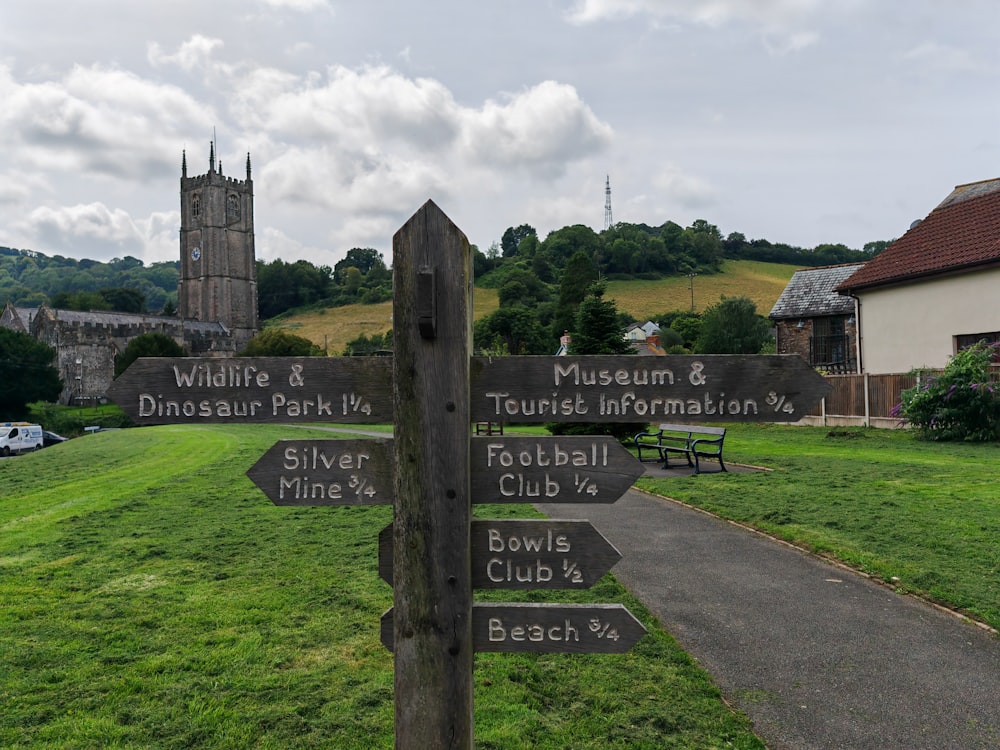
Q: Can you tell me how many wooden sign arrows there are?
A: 6